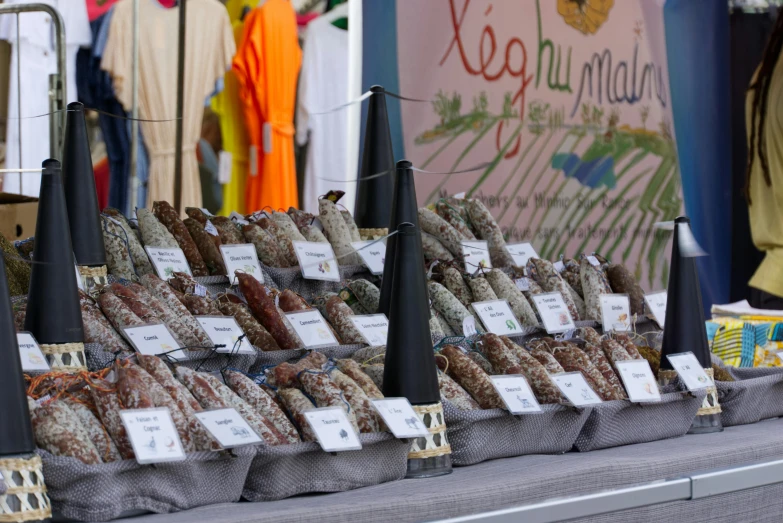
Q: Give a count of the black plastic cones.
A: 7